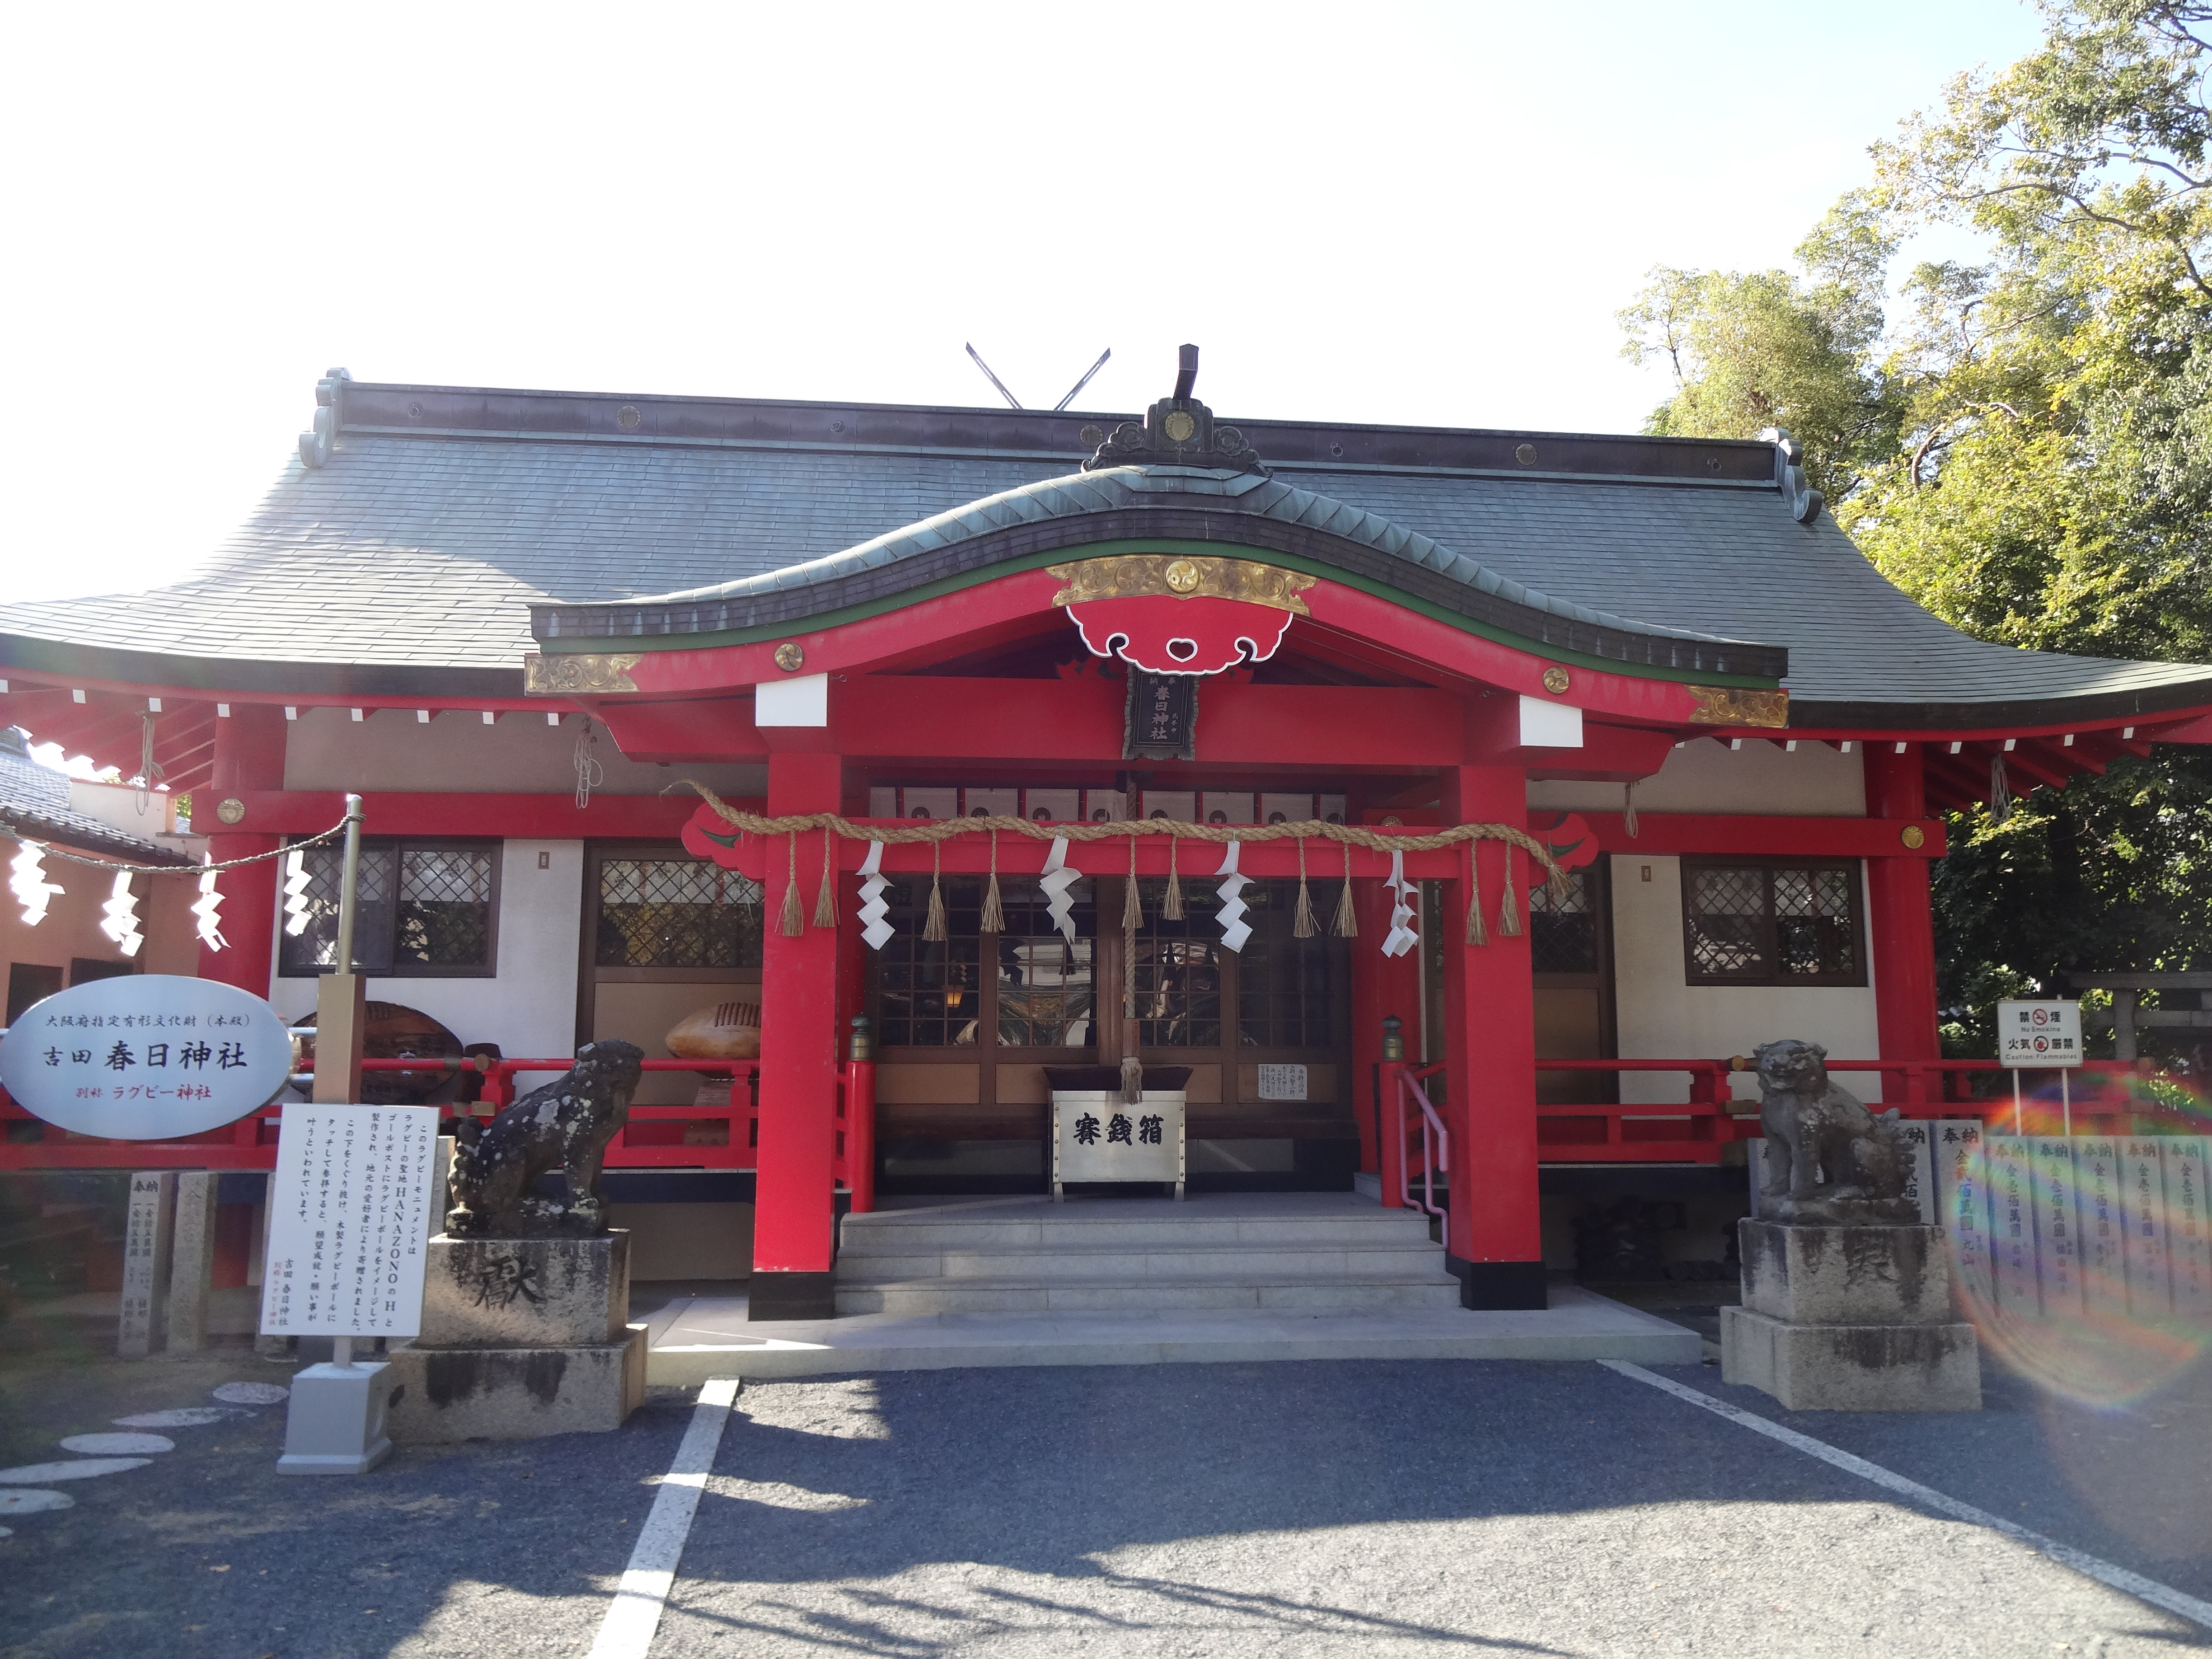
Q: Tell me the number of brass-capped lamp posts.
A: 2